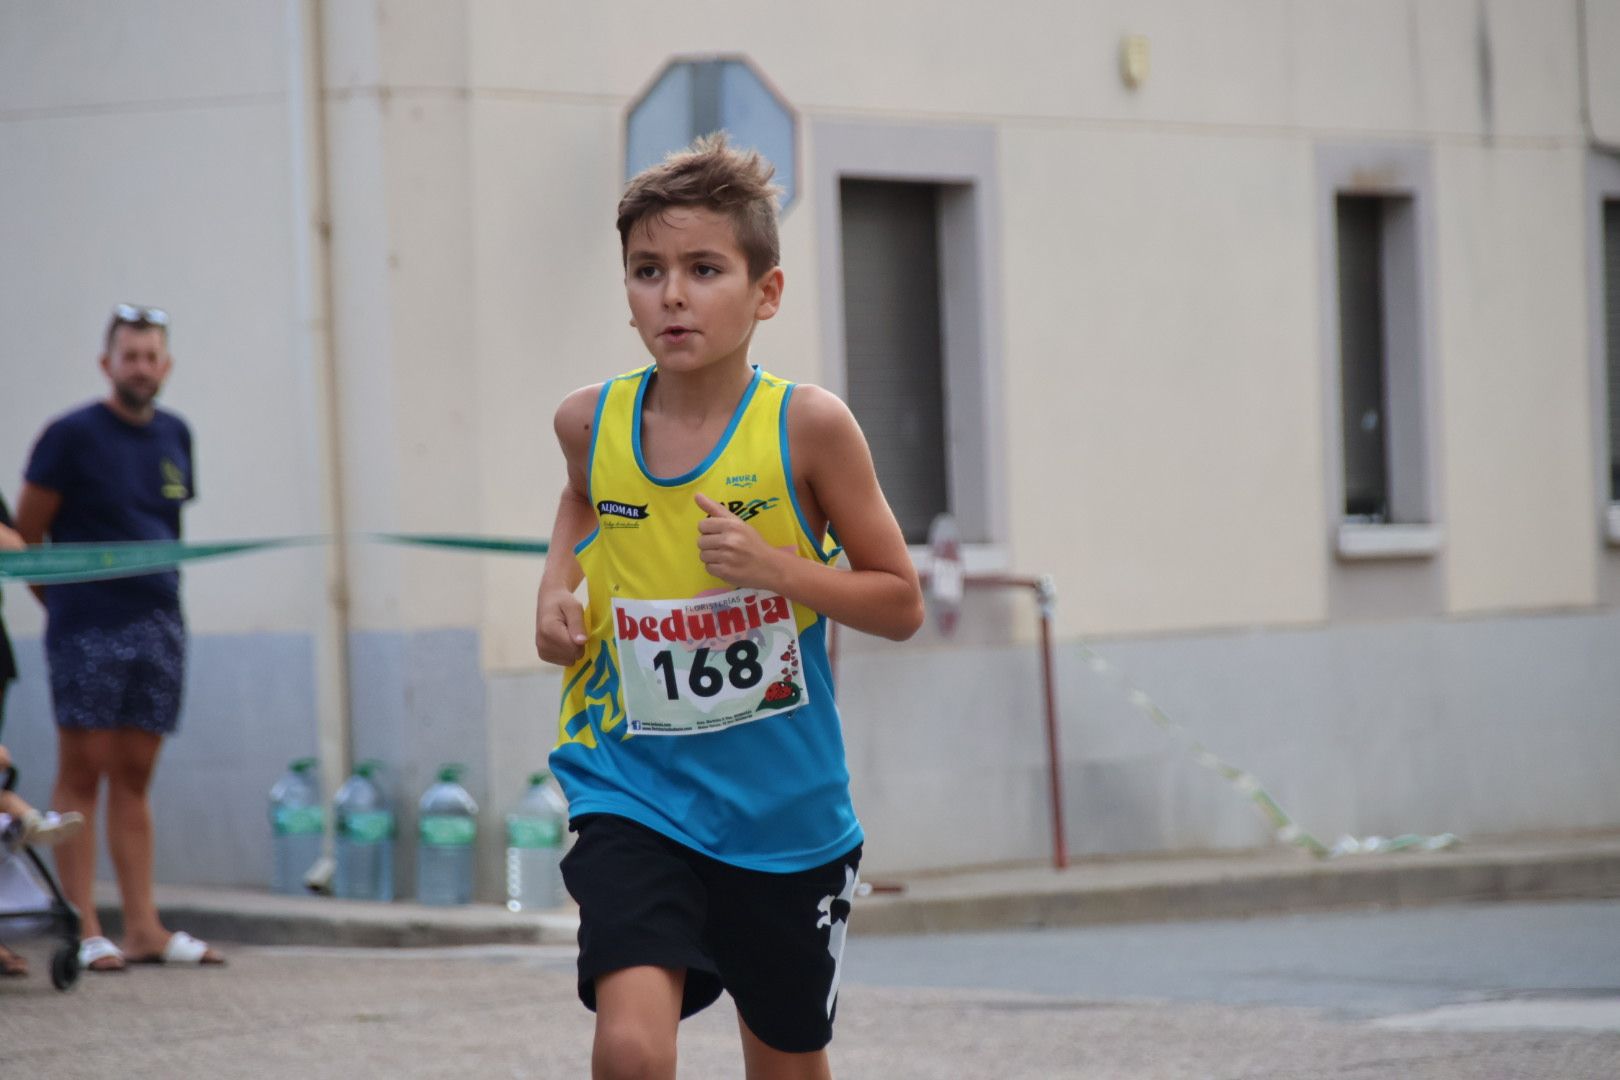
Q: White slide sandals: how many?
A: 2